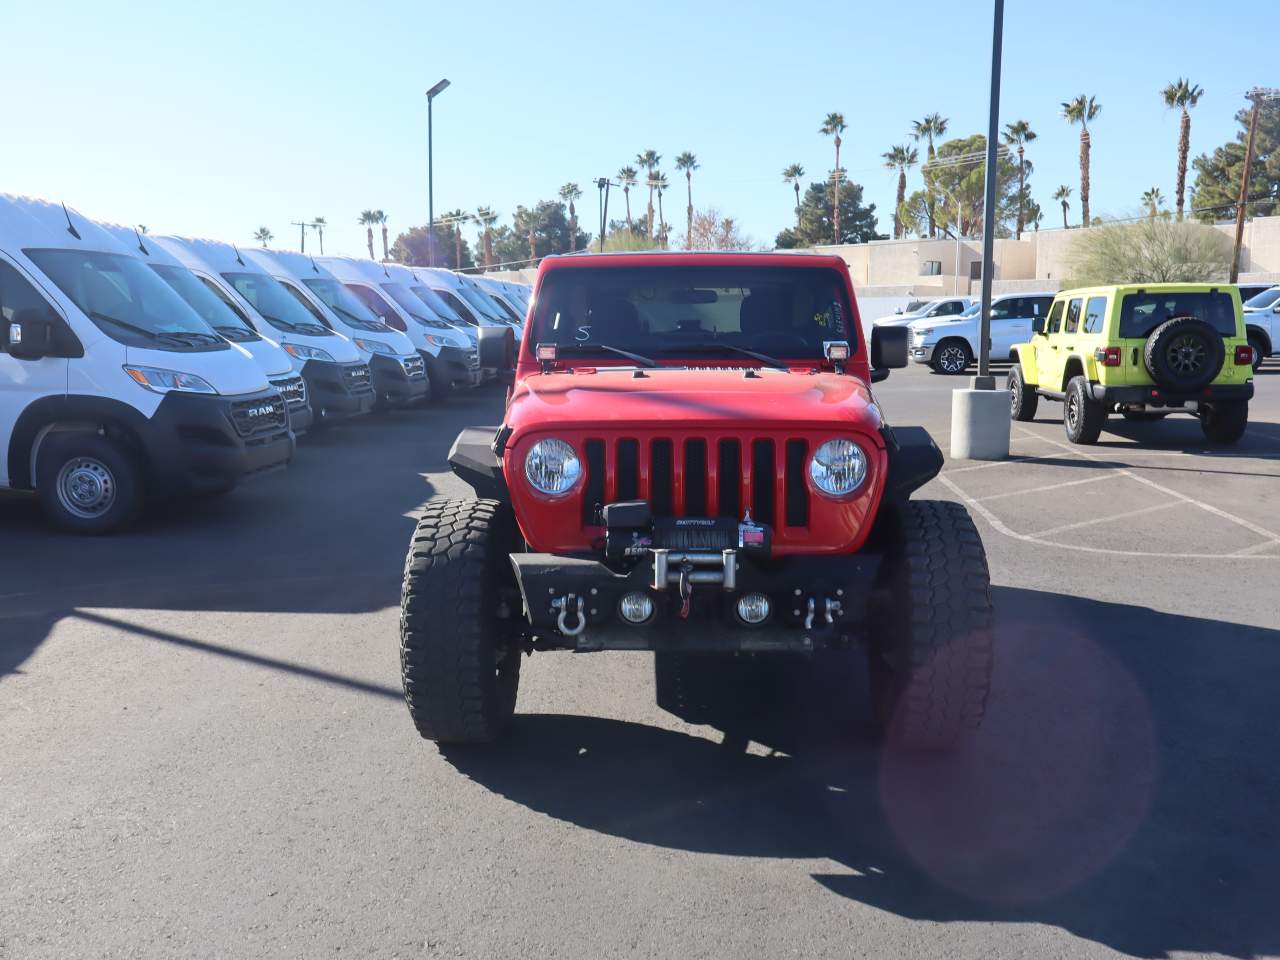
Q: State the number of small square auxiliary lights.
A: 2